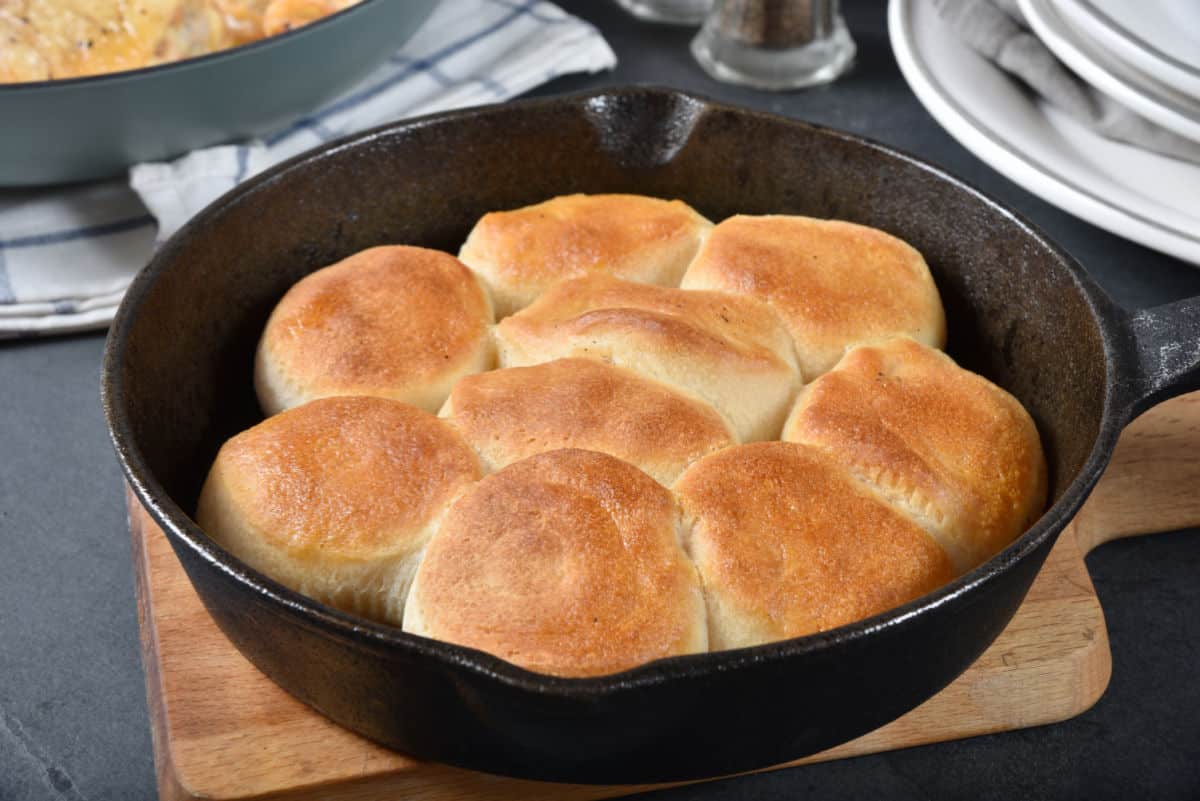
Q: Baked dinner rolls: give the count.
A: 9